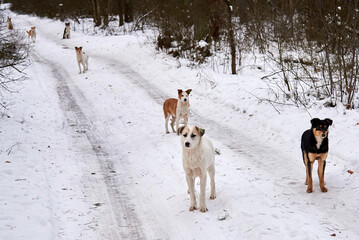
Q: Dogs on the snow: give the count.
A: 7